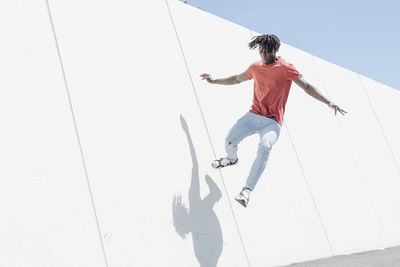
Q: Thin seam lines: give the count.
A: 5